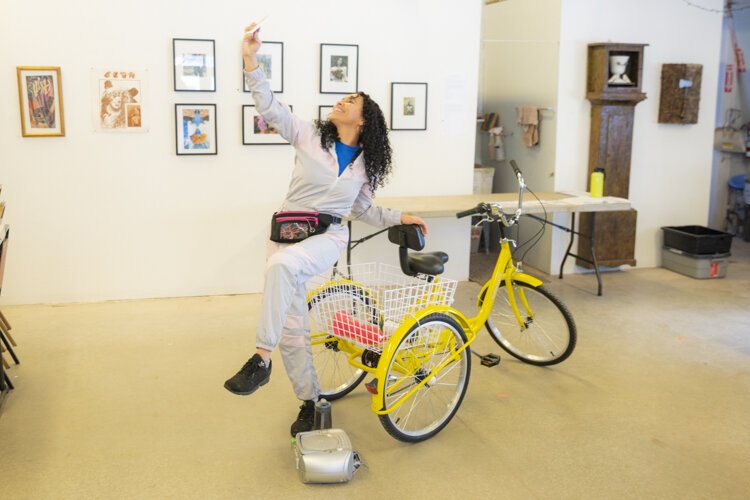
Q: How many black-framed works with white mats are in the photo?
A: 7